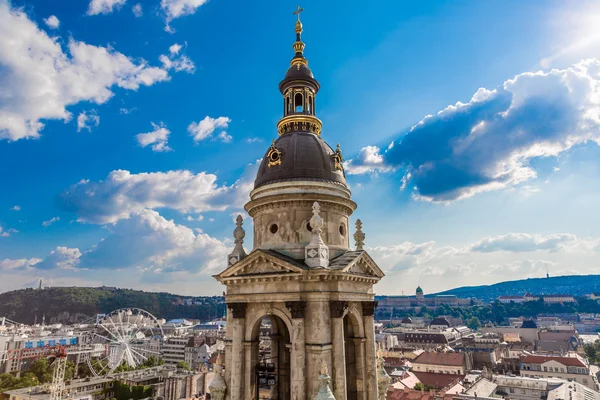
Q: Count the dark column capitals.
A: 4